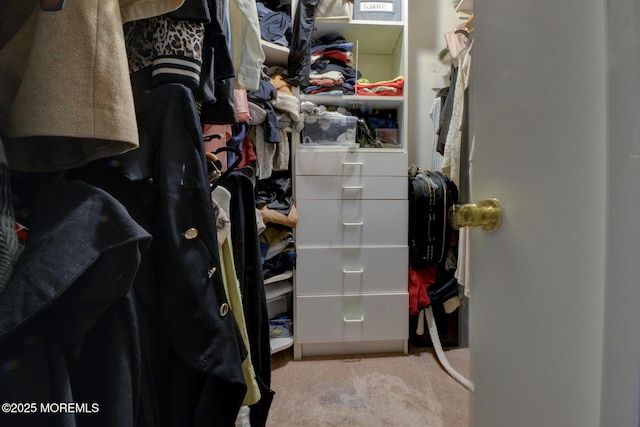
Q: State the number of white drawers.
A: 5